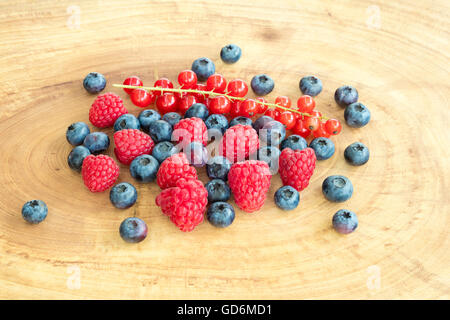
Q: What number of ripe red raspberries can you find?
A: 9